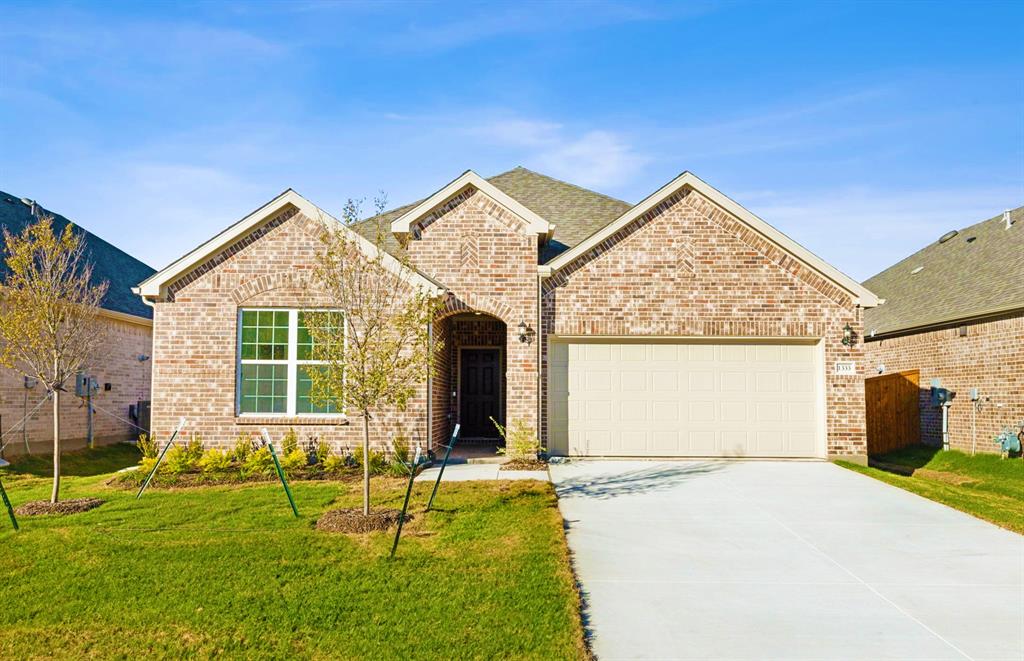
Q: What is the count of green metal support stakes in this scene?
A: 5